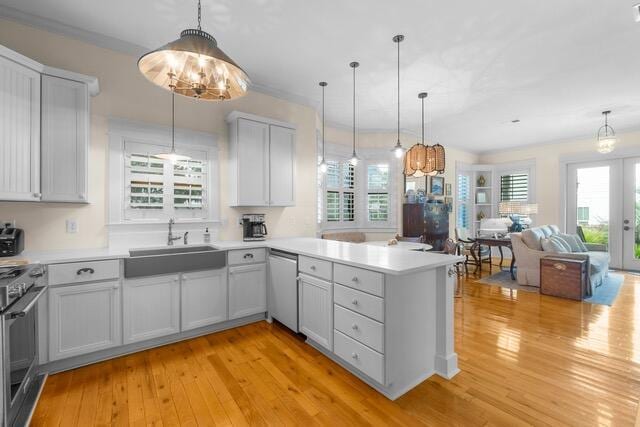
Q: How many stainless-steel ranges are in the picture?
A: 1